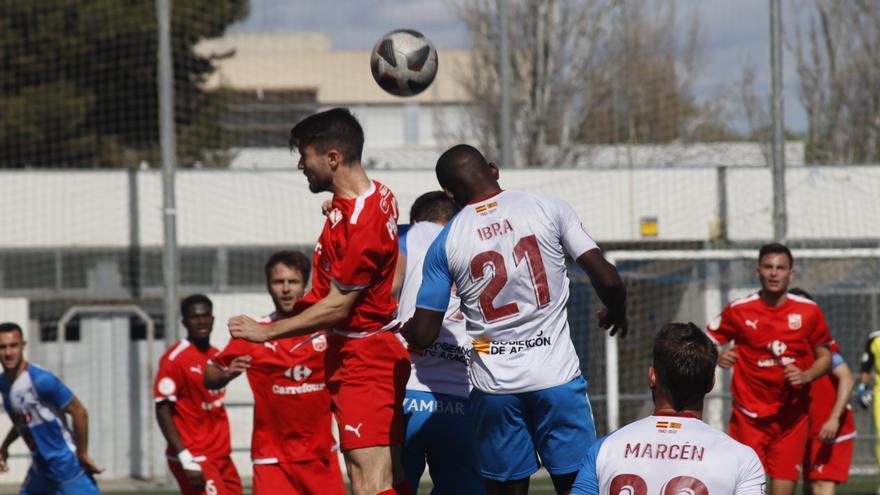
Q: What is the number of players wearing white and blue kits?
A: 4